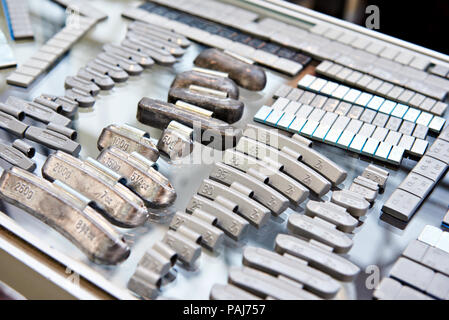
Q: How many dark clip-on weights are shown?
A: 4